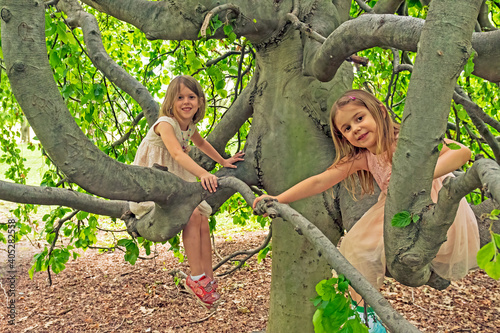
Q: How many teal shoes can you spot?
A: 1